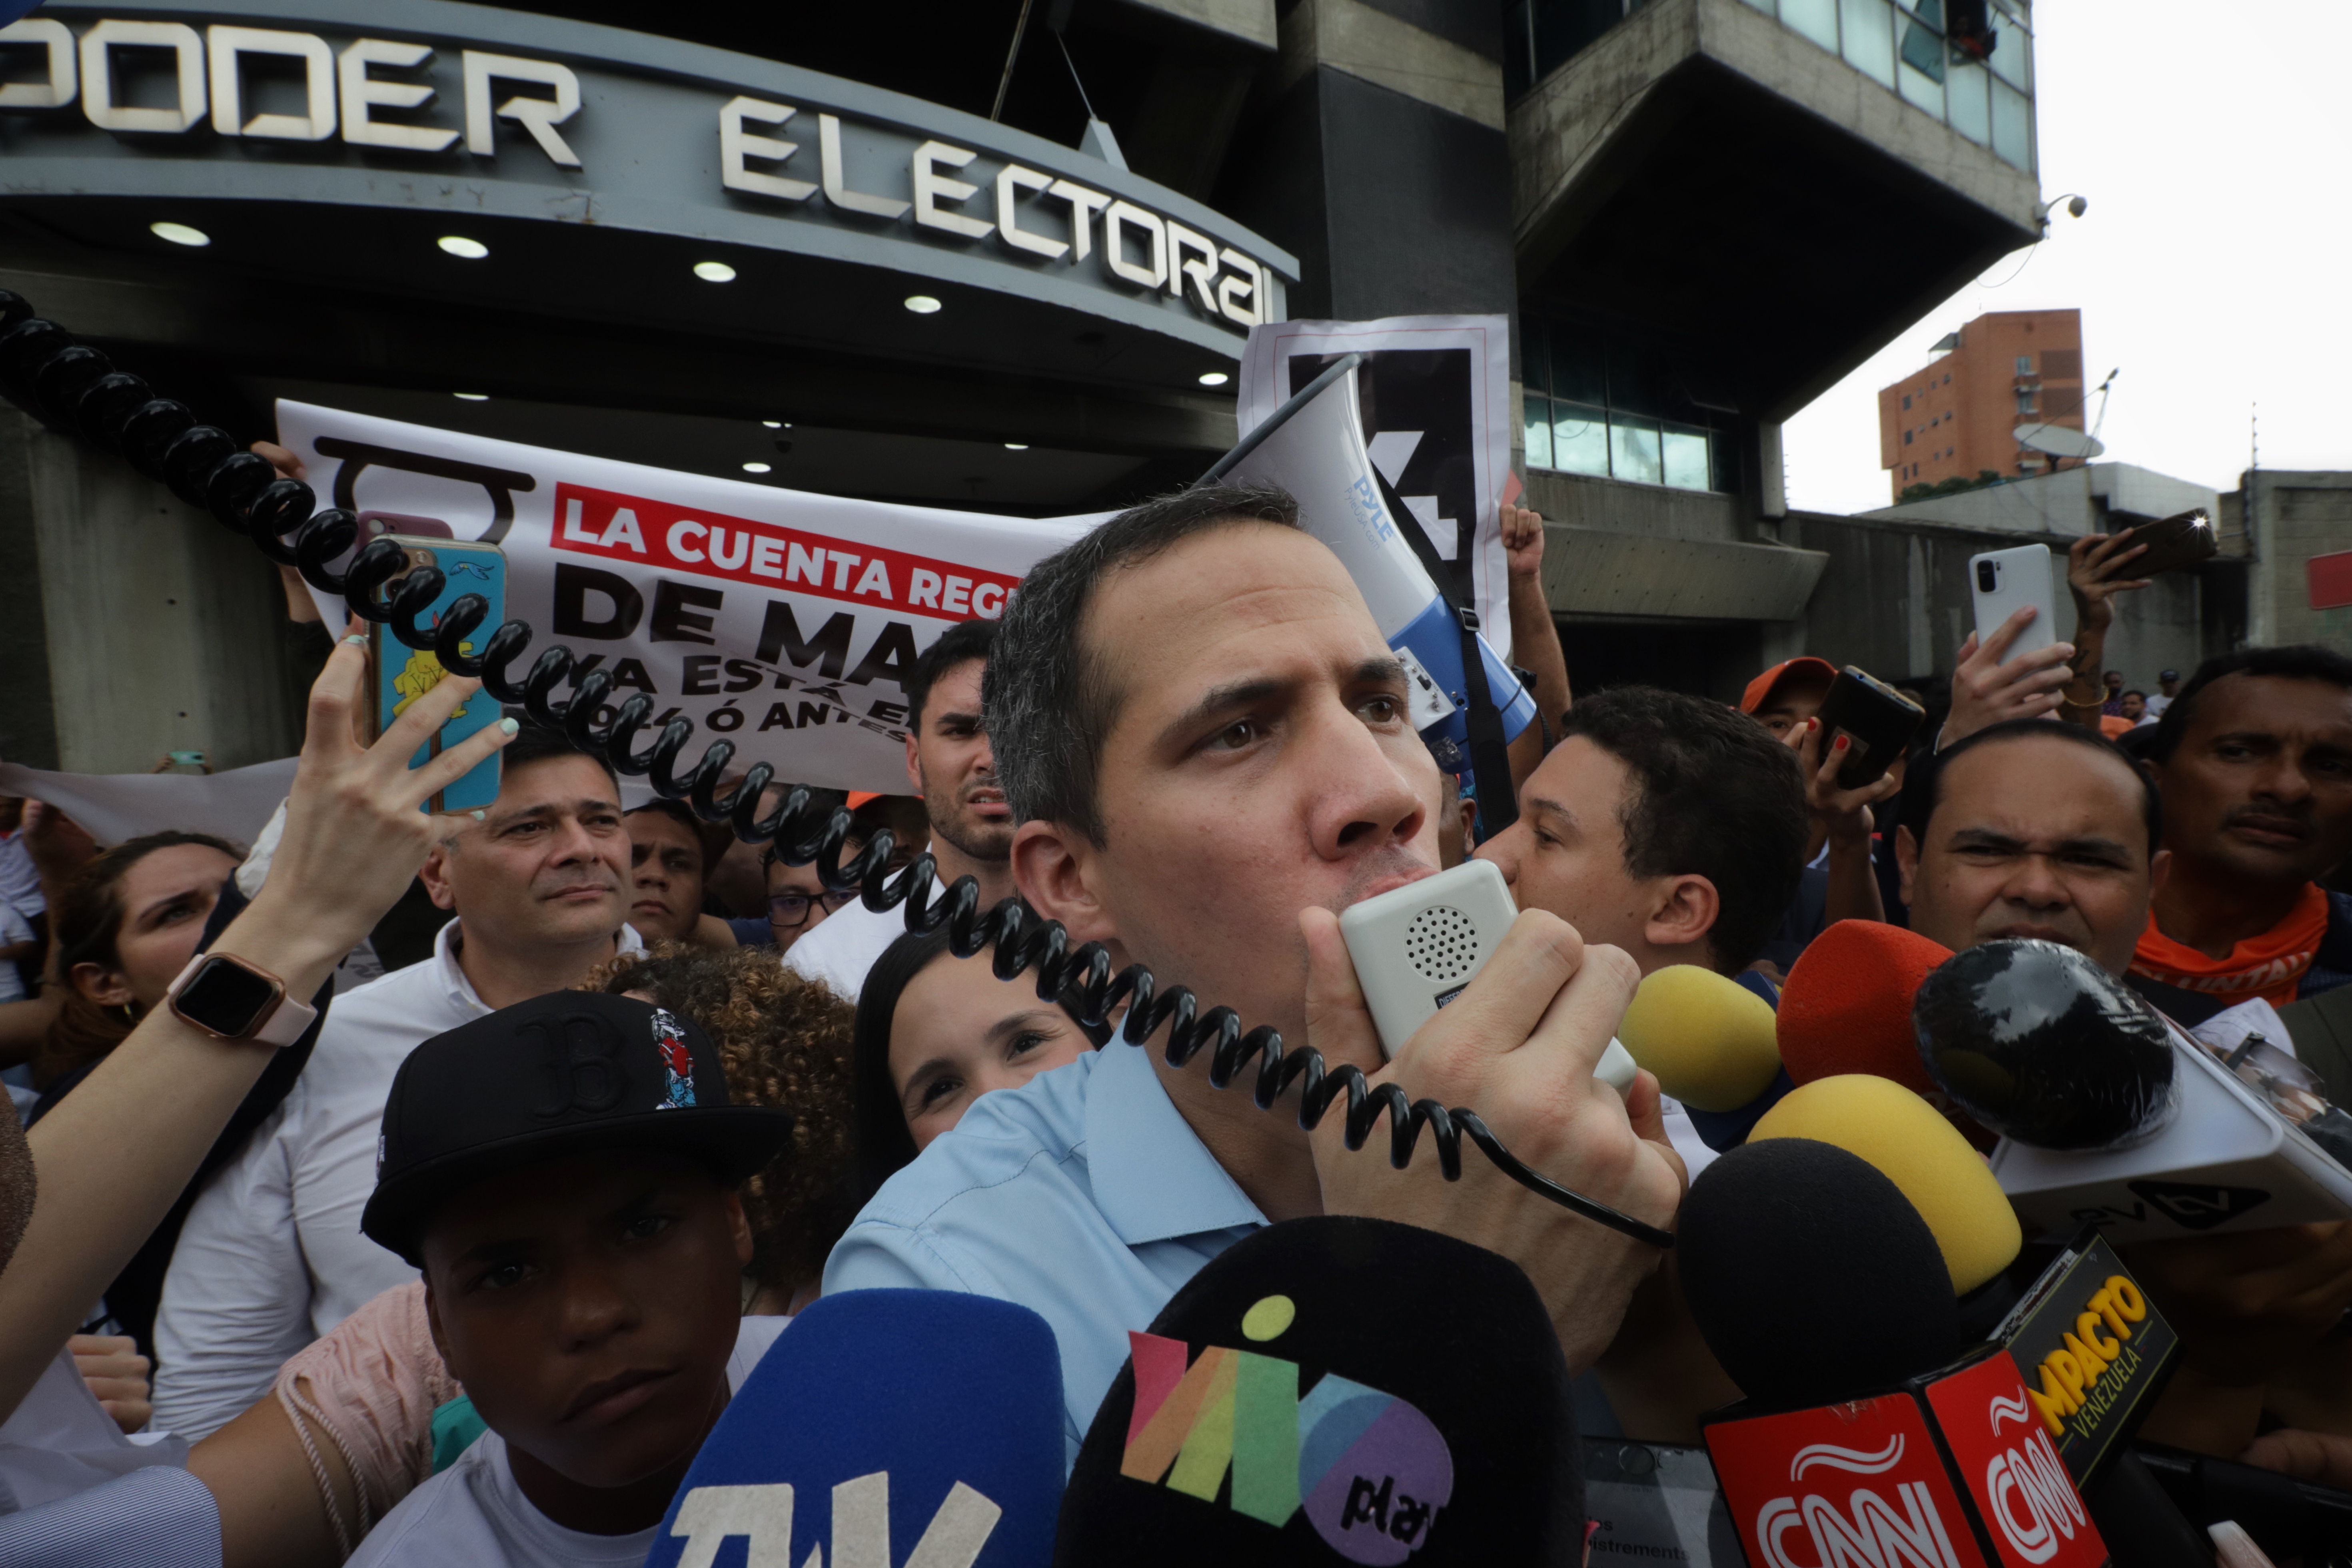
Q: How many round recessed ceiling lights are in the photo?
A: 9